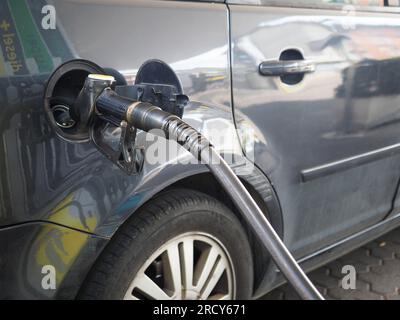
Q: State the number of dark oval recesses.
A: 2